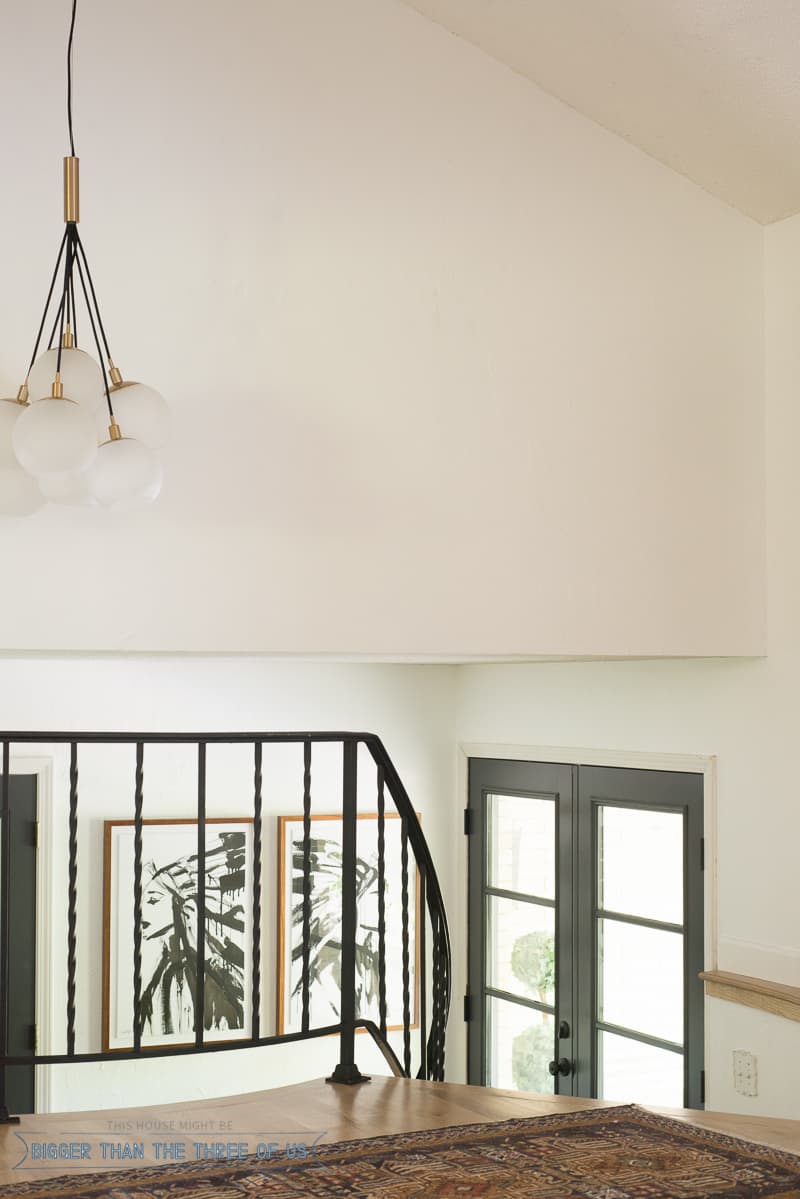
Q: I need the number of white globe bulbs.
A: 7